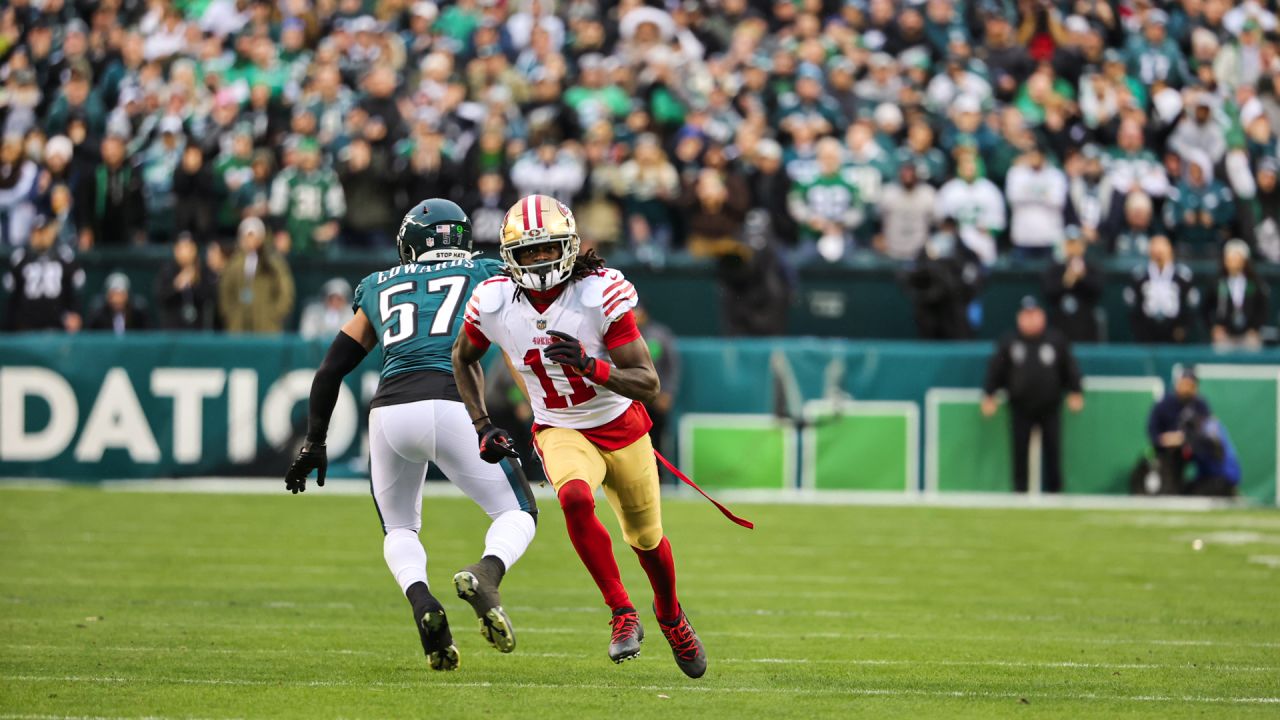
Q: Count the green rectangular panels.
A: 5